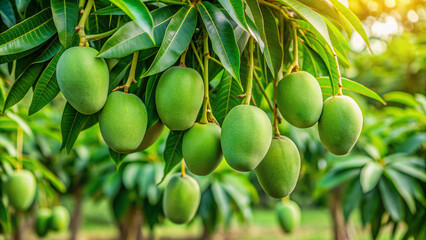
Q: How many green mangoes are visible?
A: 14